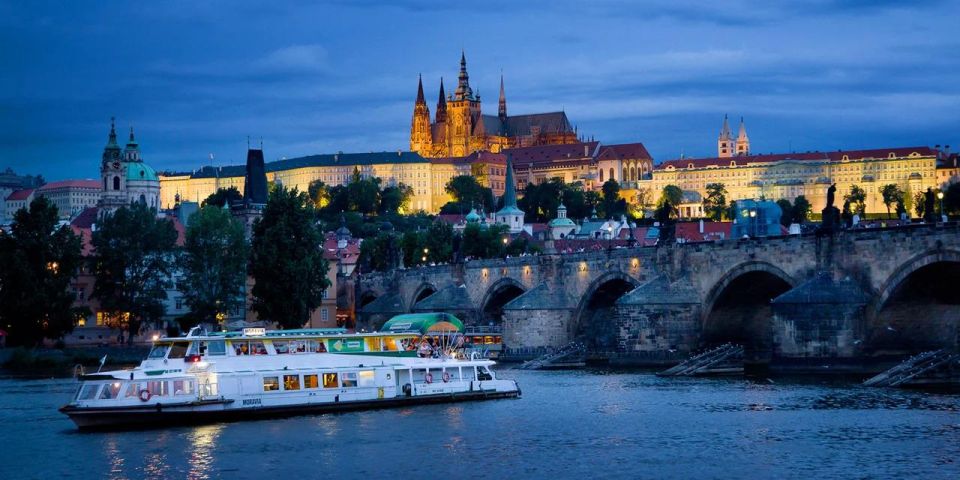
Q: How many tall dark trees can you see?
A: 4